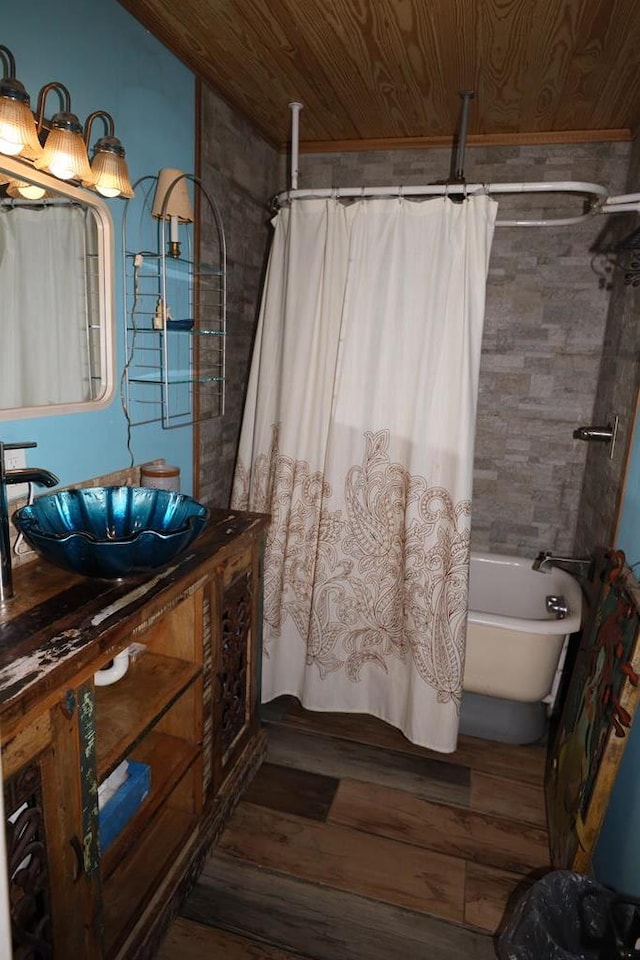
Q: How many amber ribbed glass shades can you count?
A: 3